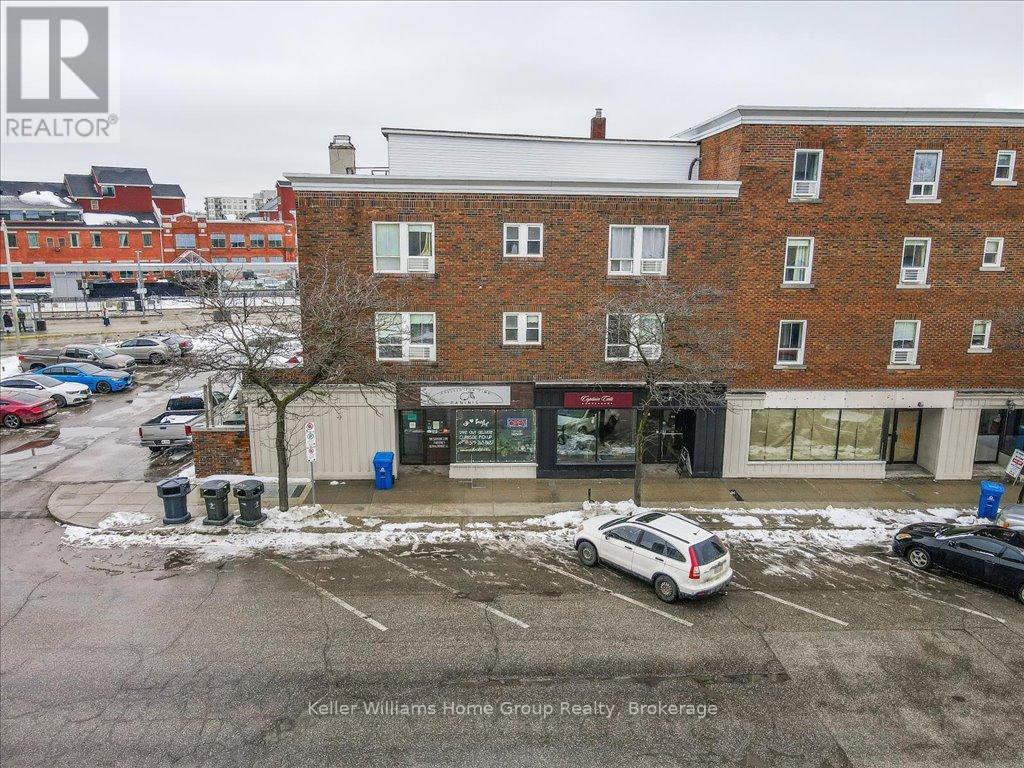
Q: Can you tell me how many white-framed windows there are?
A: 15